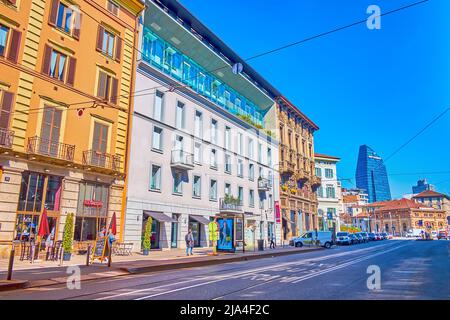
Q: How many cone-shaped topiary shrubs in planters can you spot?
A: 2